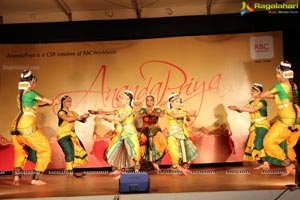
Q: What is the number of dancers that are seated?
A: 0